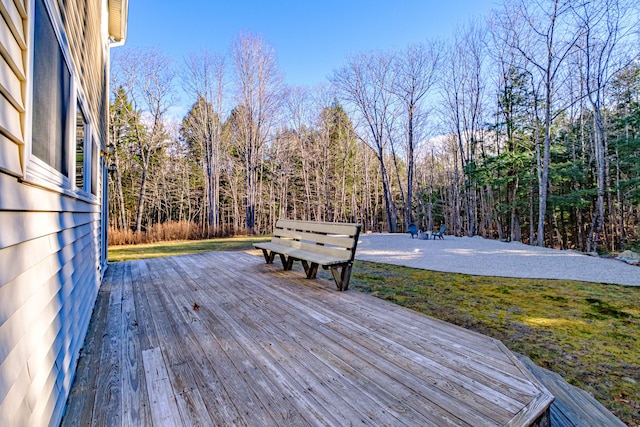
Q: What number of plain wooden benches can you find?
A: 1